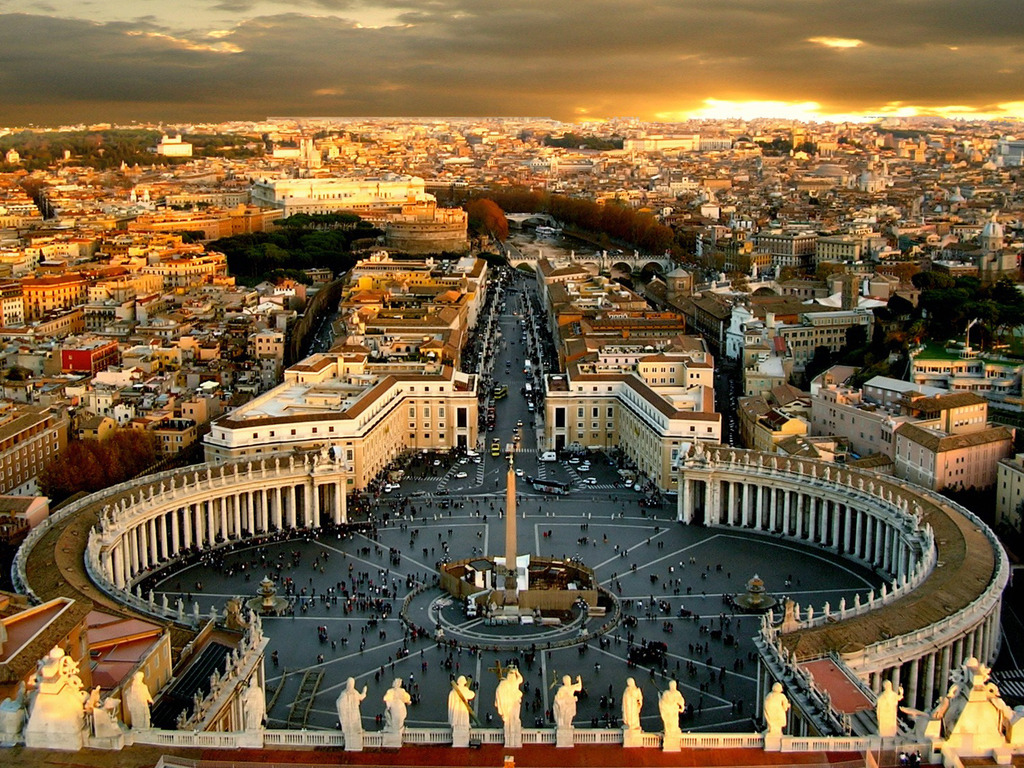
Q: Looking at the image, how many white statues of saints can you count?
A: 11